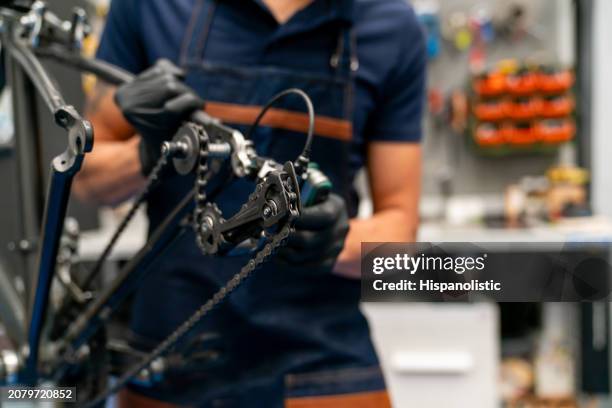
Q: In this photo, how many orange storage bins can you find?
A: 9